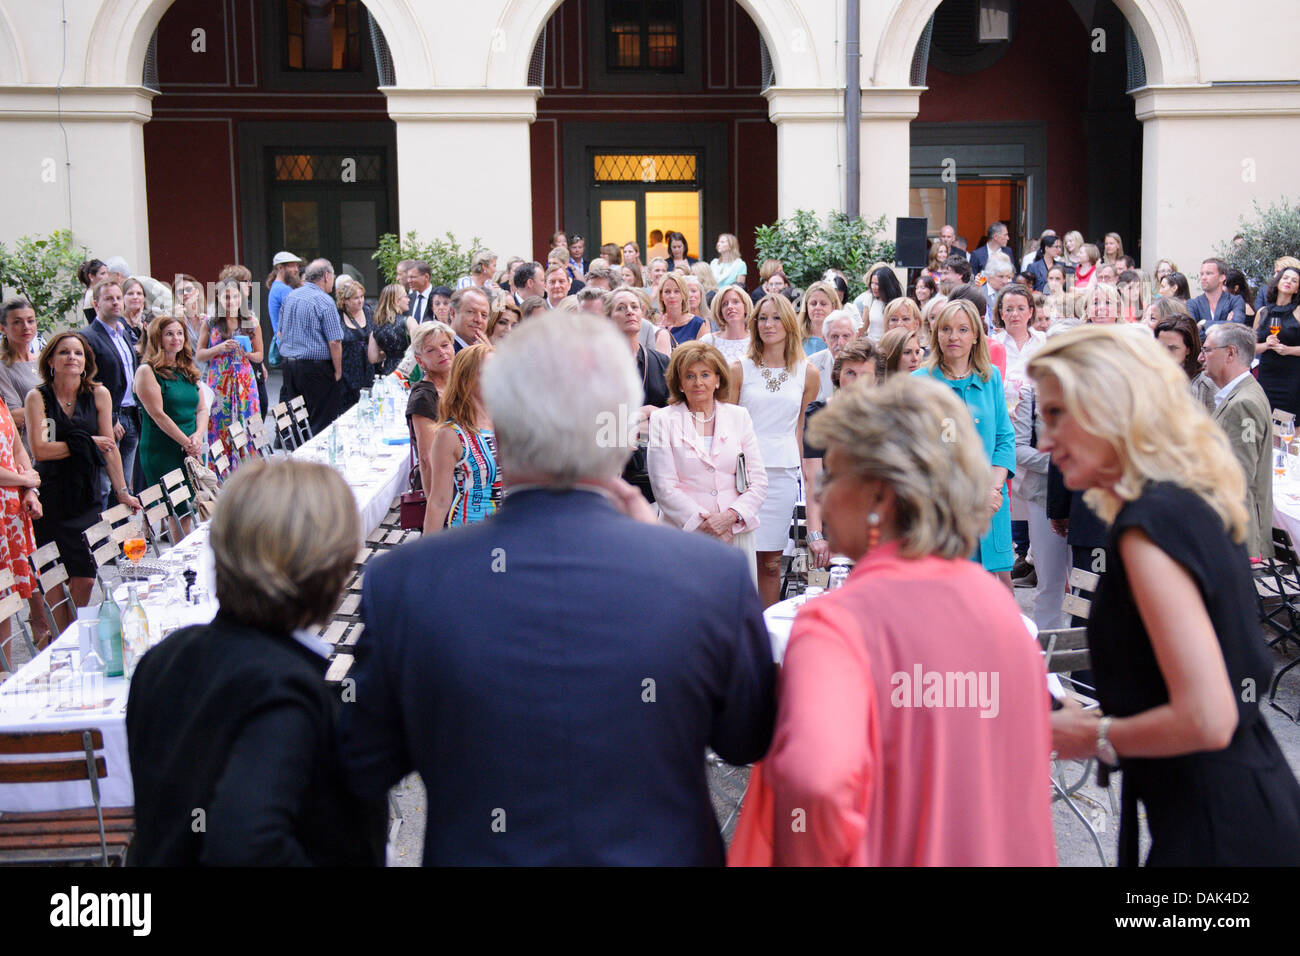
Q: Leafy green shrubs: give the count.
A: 4